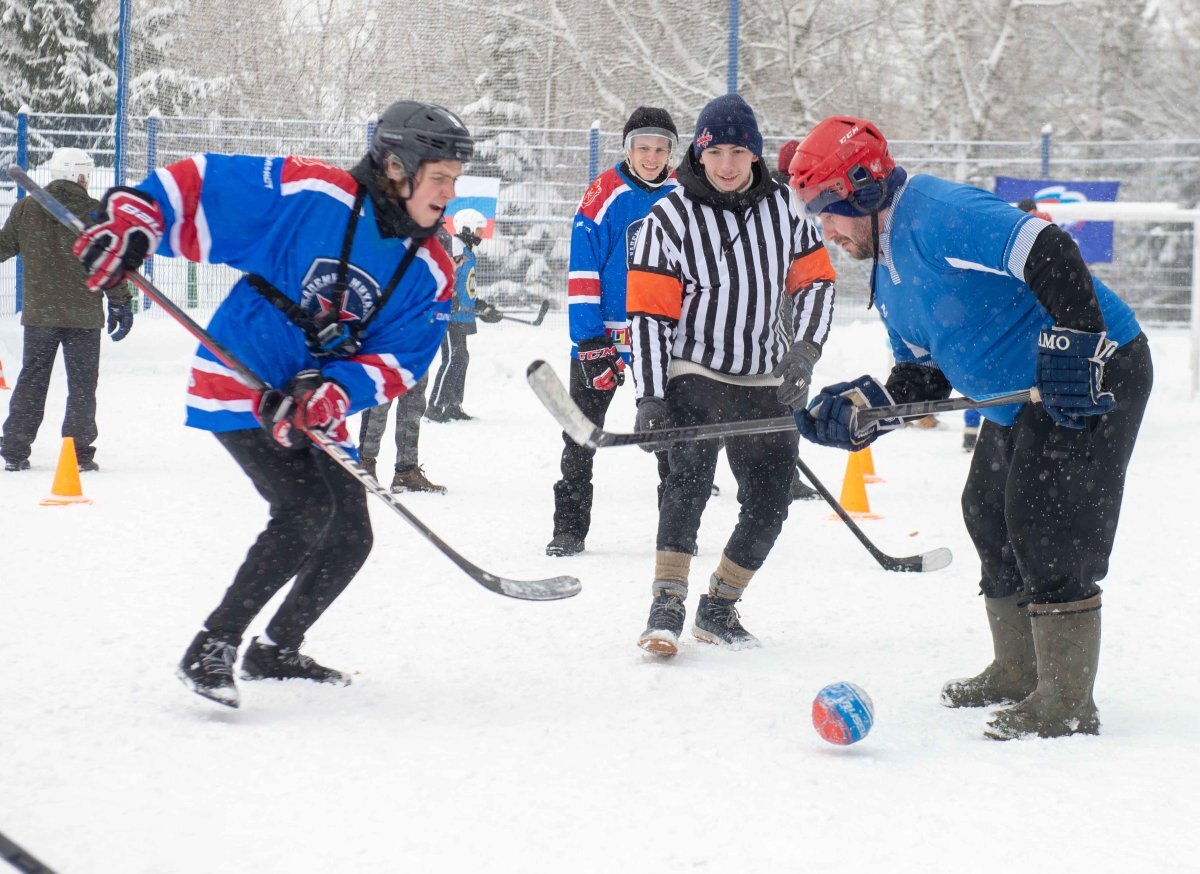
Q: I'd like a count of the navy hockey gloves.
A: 2